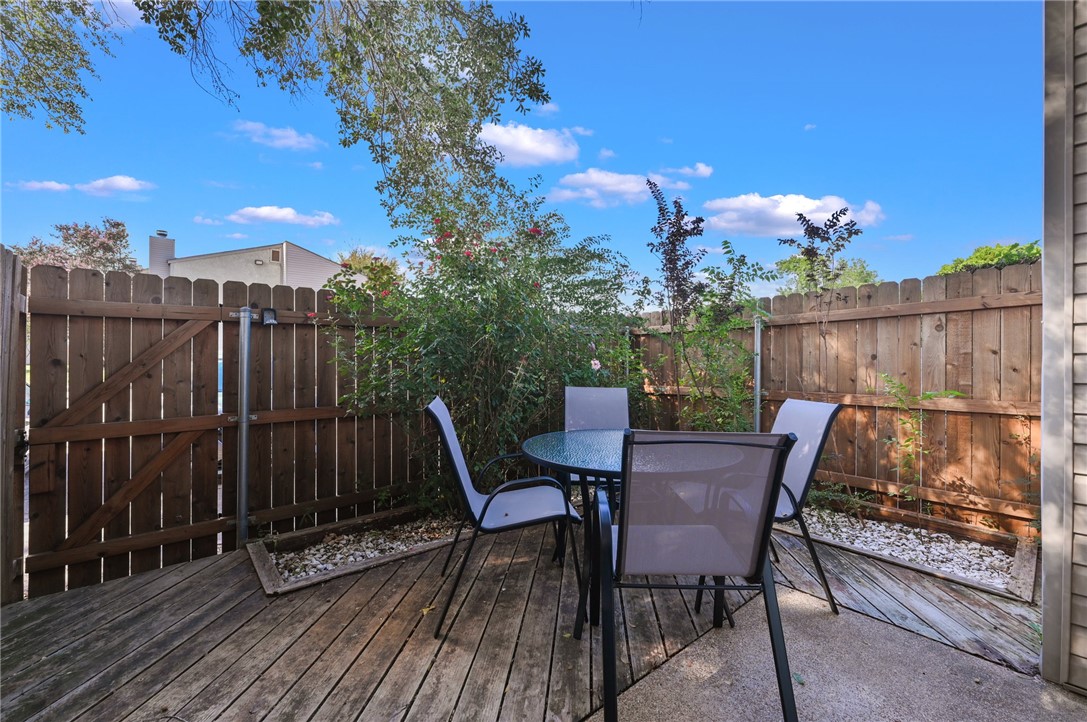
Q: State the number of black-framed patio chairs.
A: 4